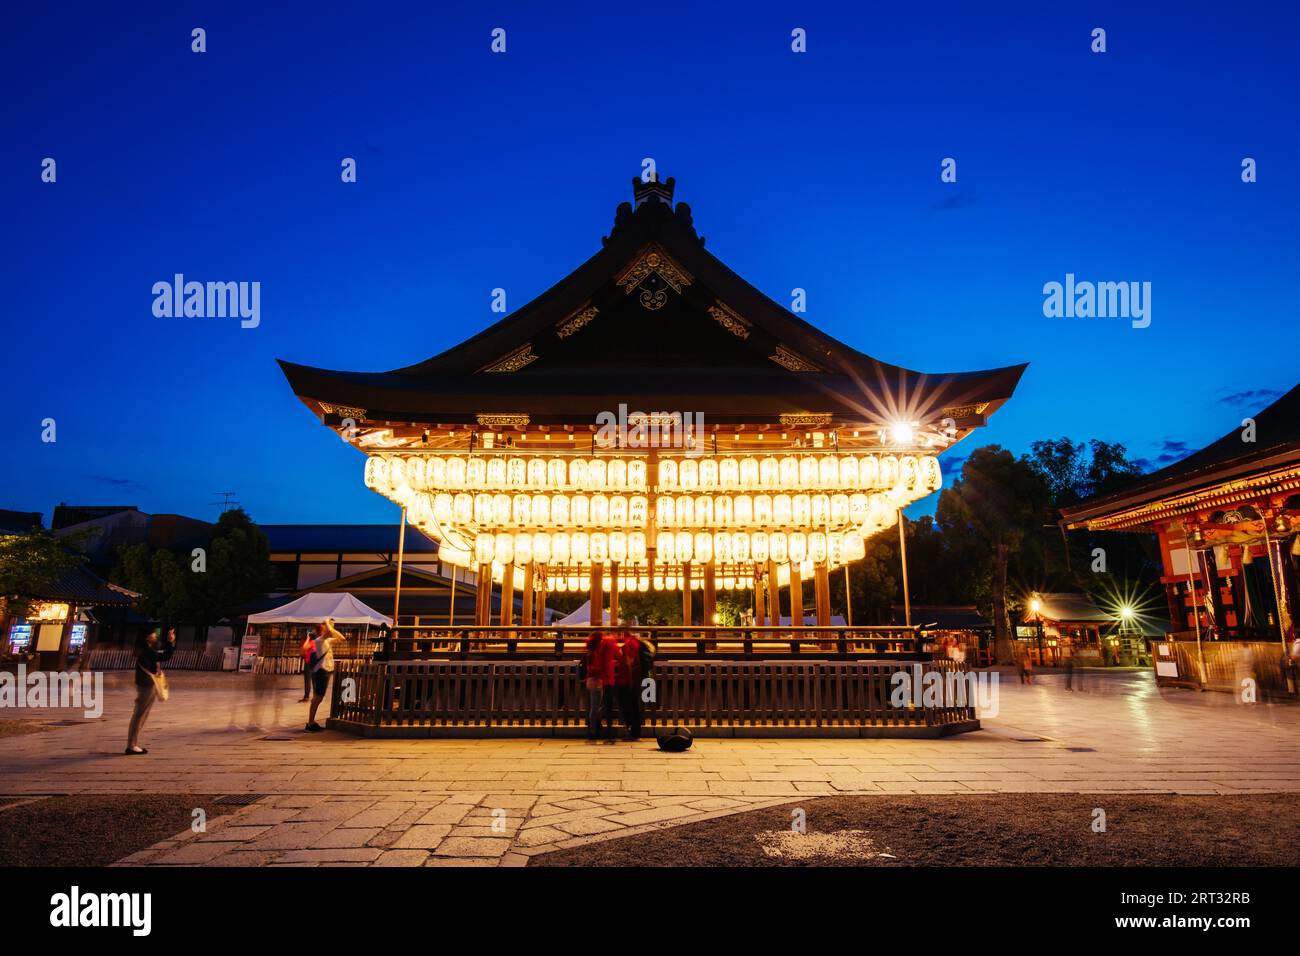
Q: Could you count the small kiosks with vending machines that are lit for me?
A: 1